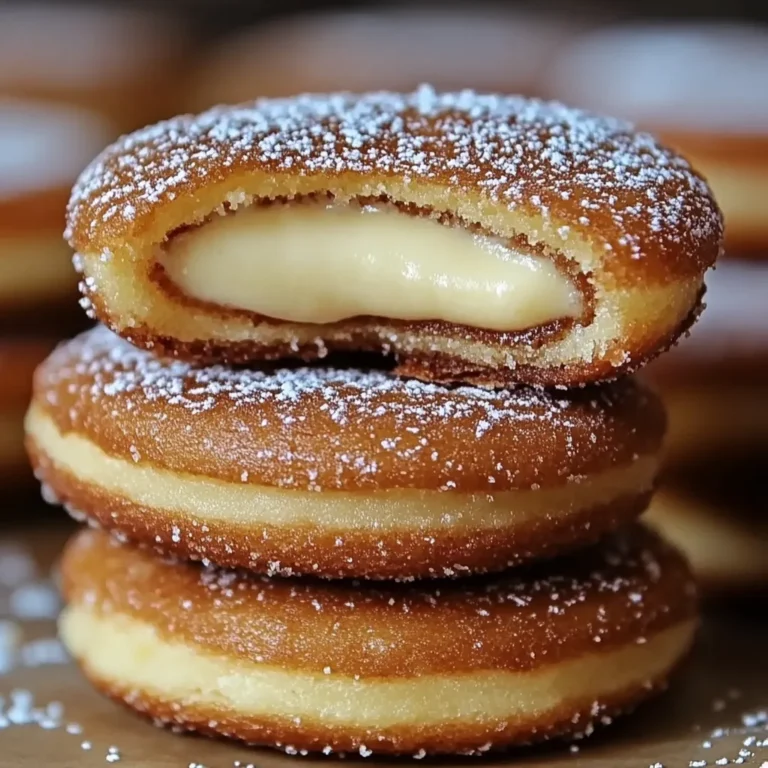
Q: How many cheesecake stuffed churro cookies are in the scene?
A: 3